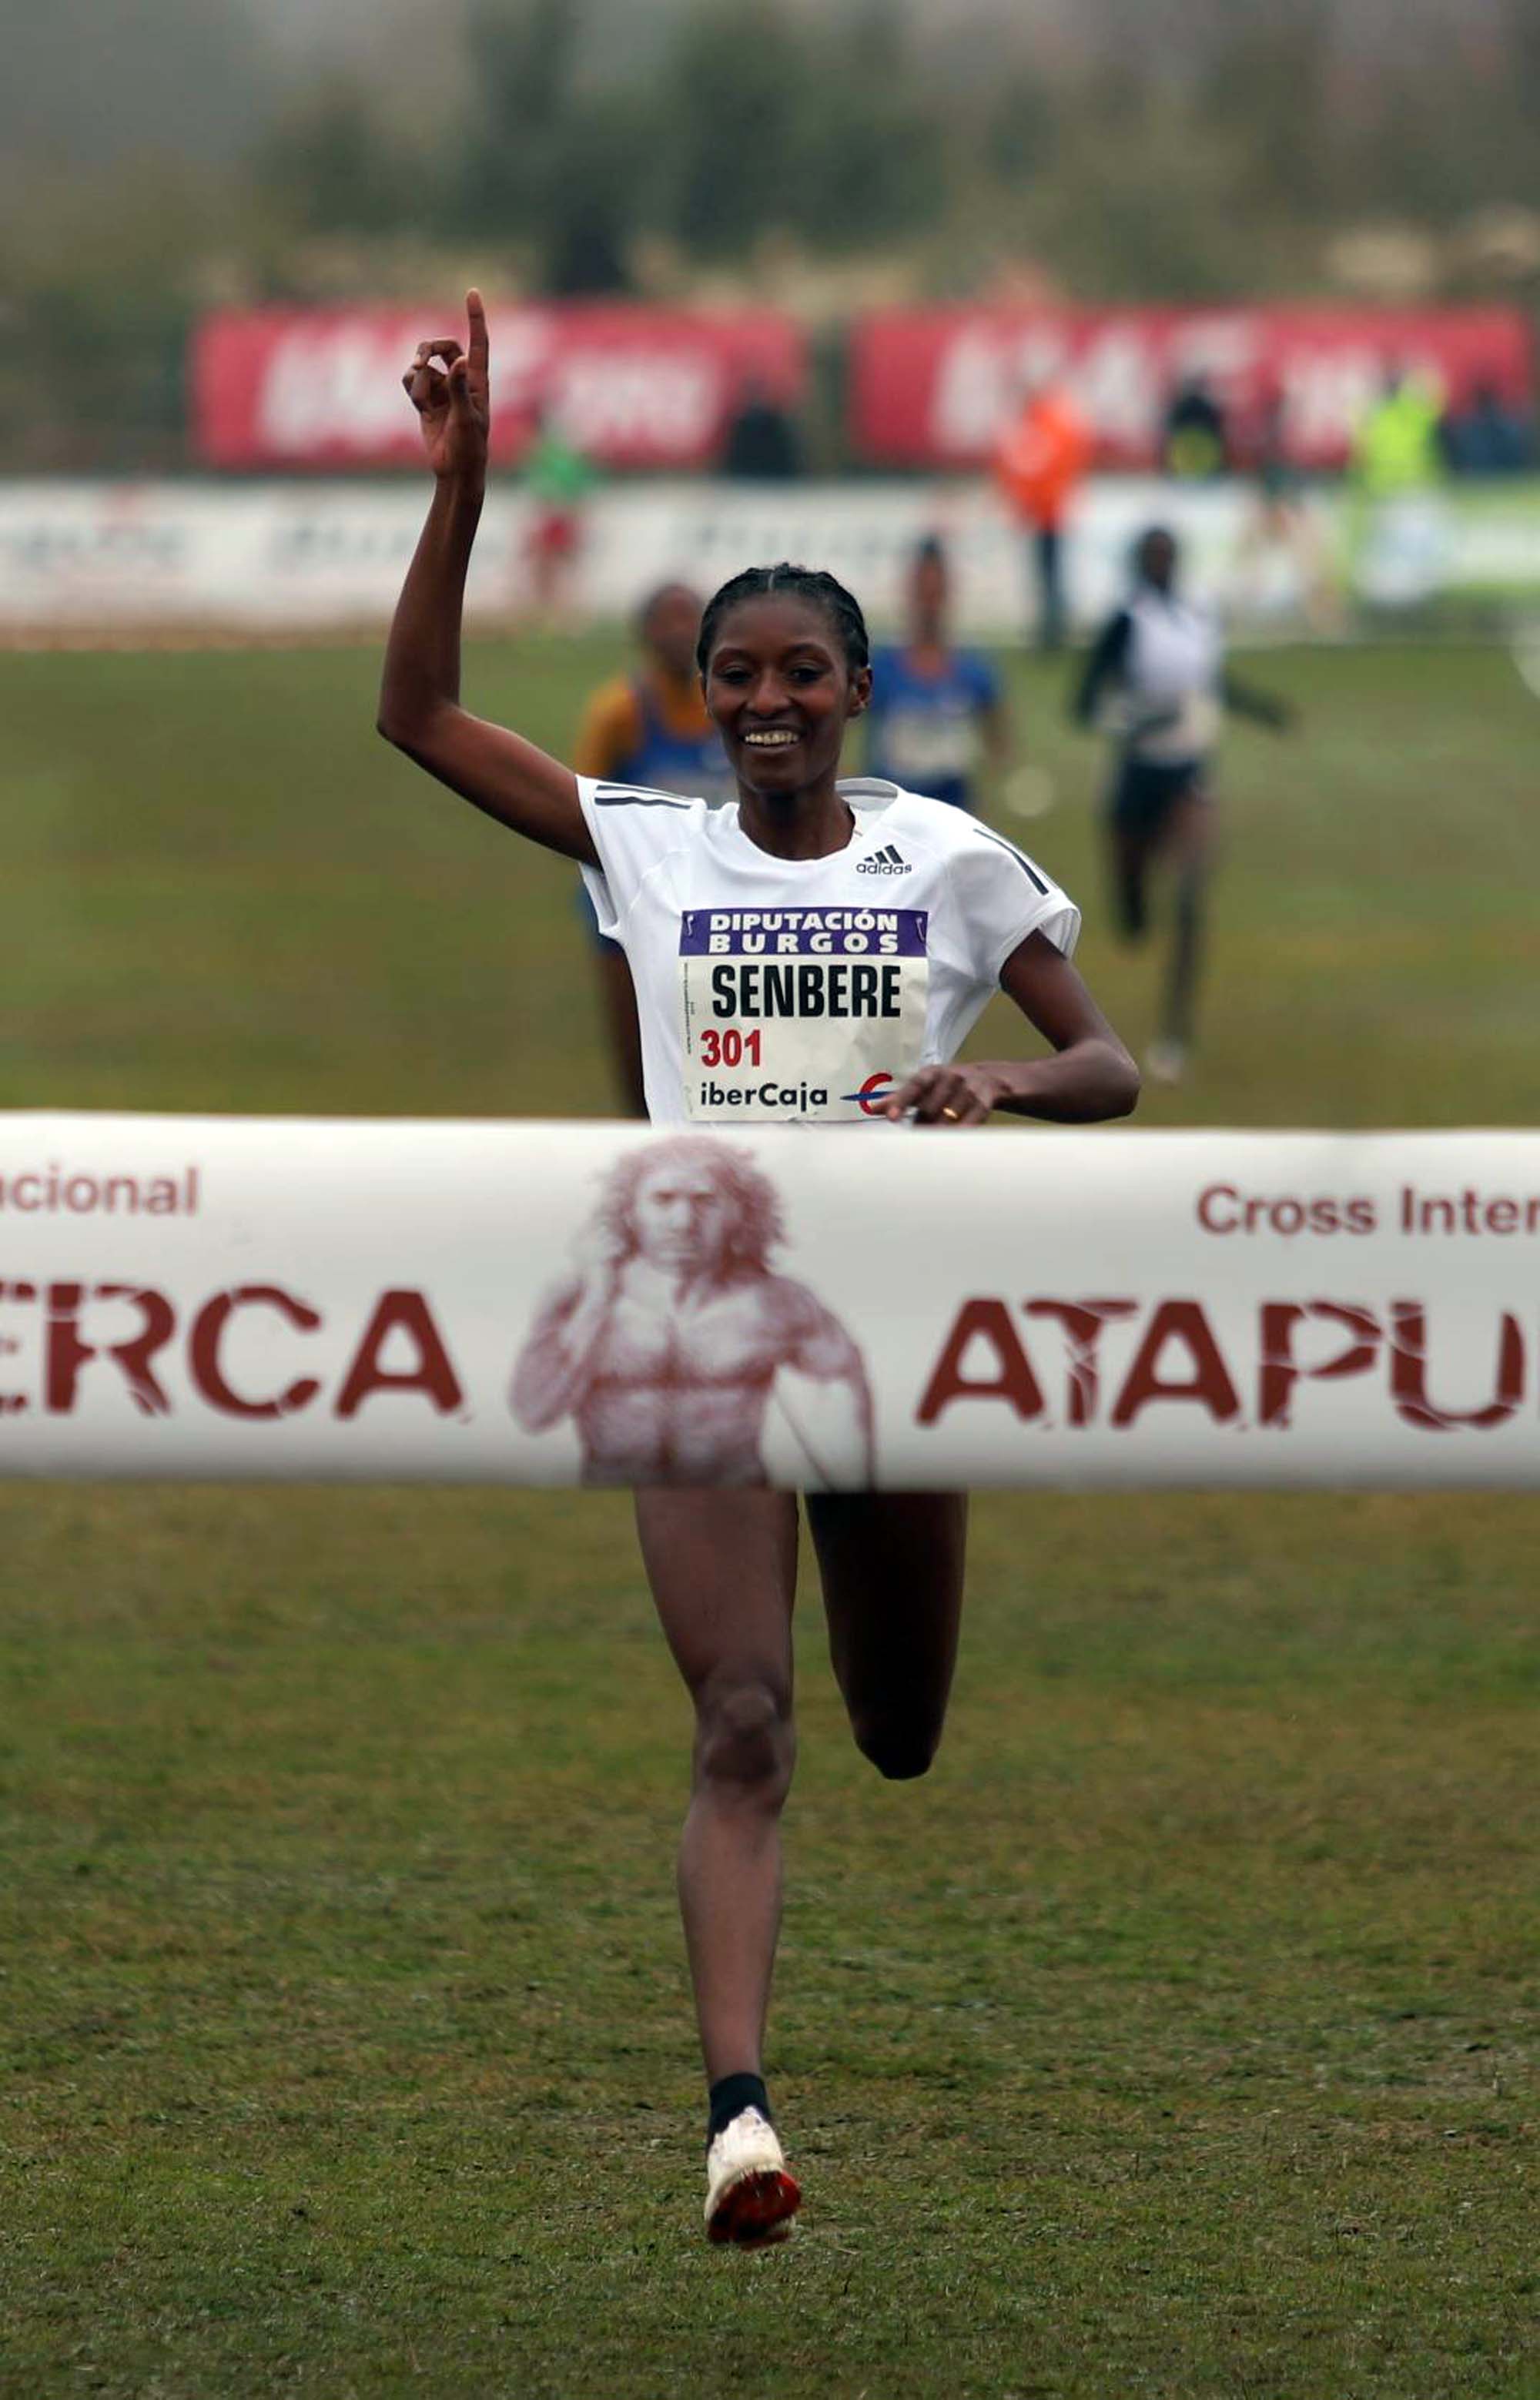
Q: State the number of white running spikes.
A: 1